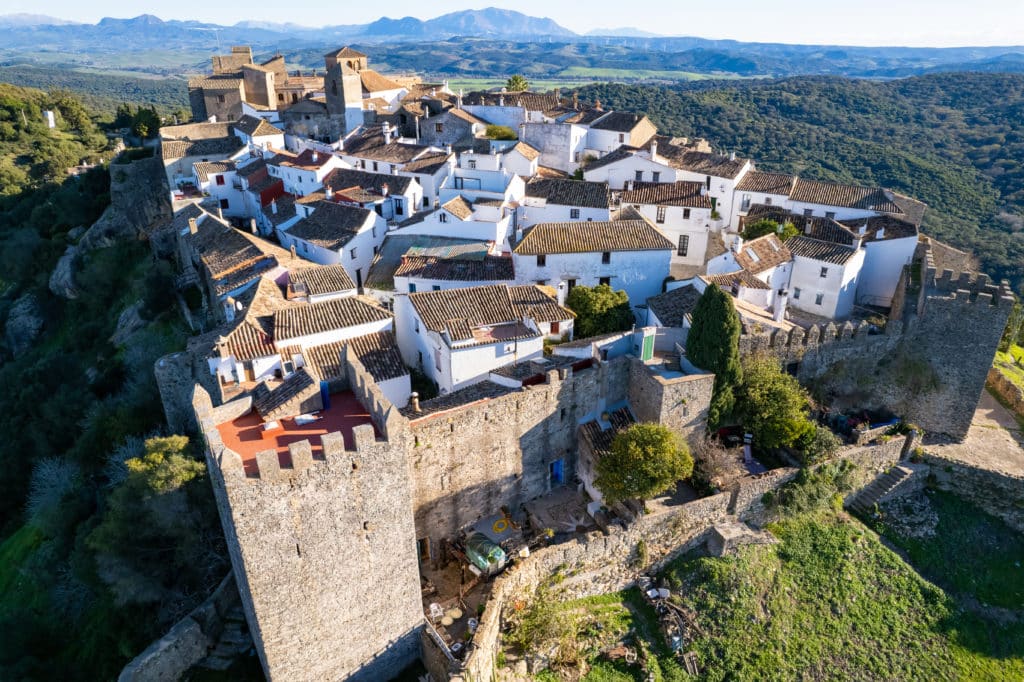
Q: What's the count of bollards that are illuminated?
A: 0